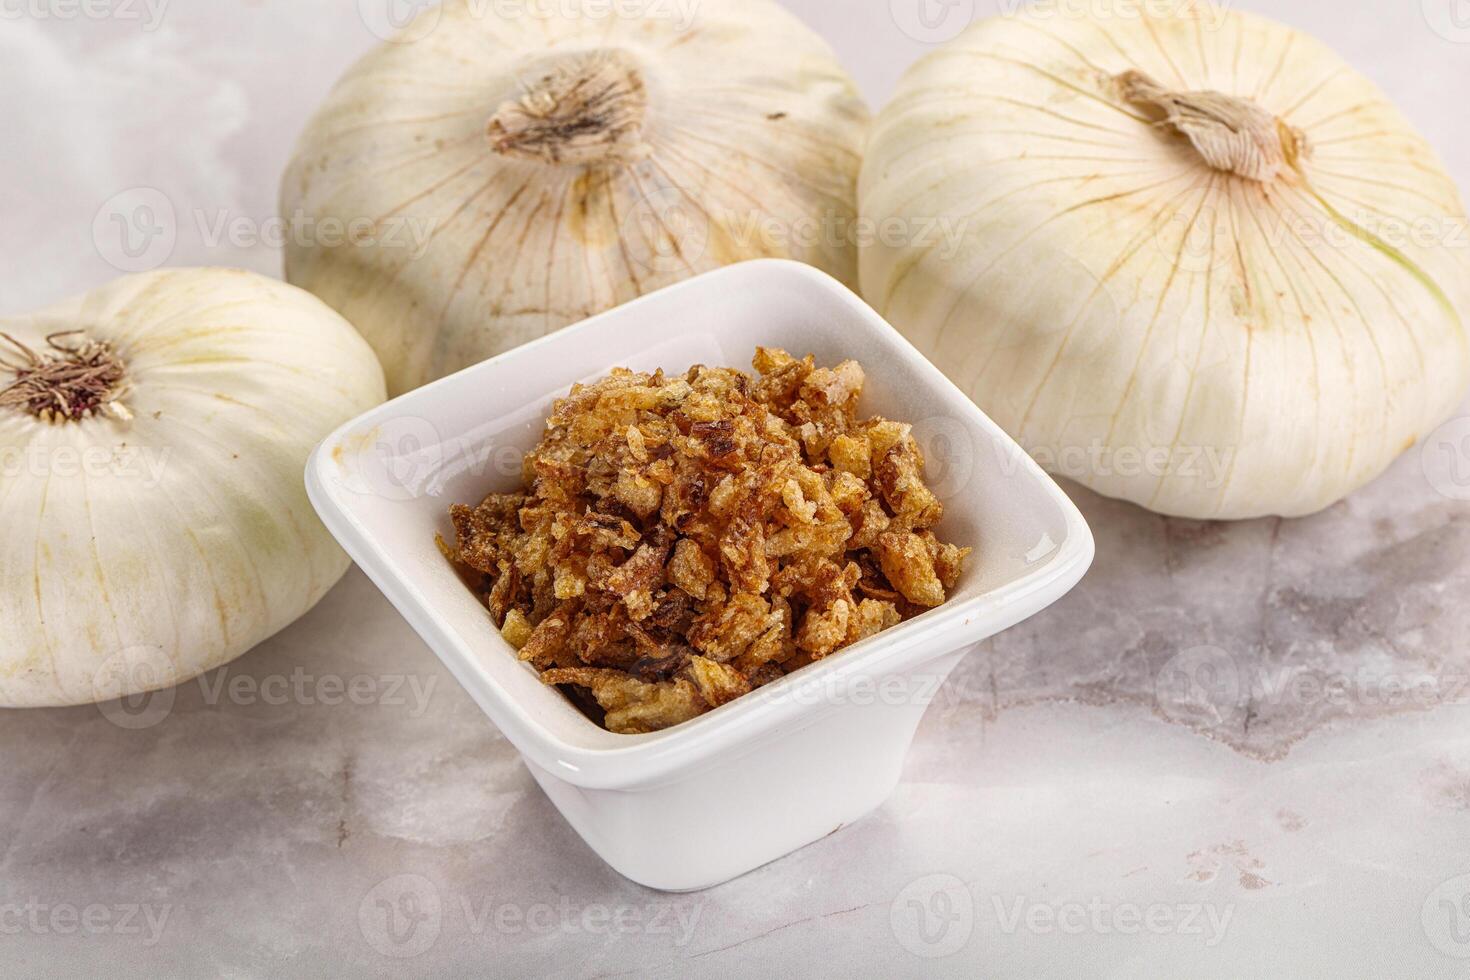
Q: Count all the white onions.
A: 3